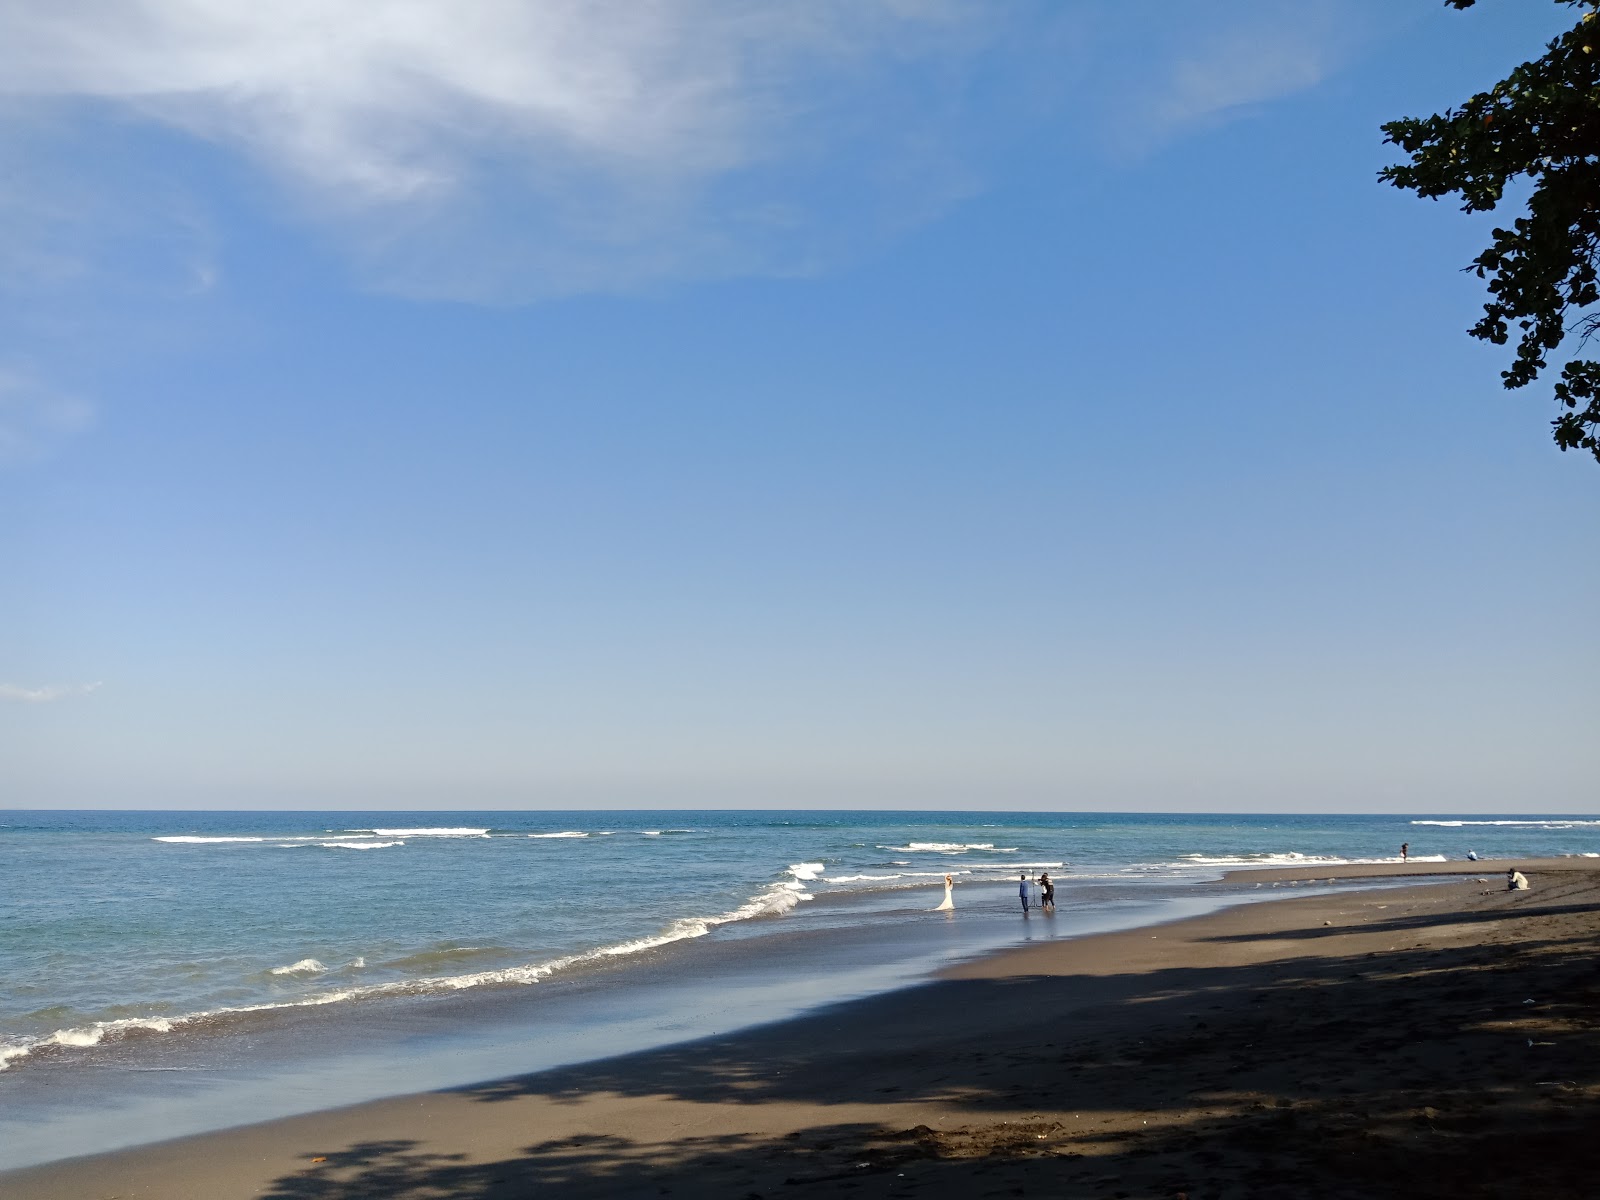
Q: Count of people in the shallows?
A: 4